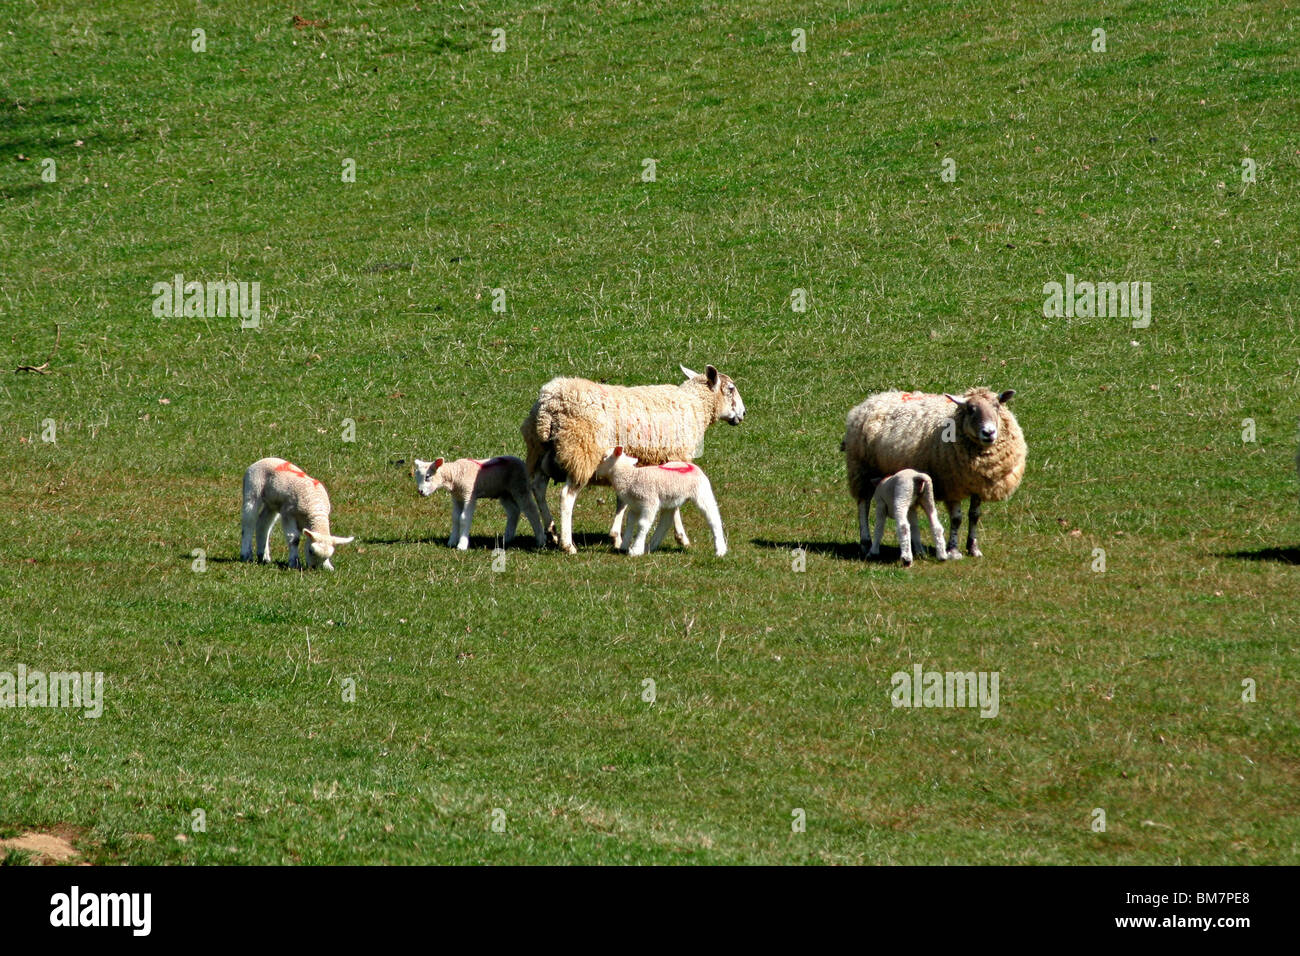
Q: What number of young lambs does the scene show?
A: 4